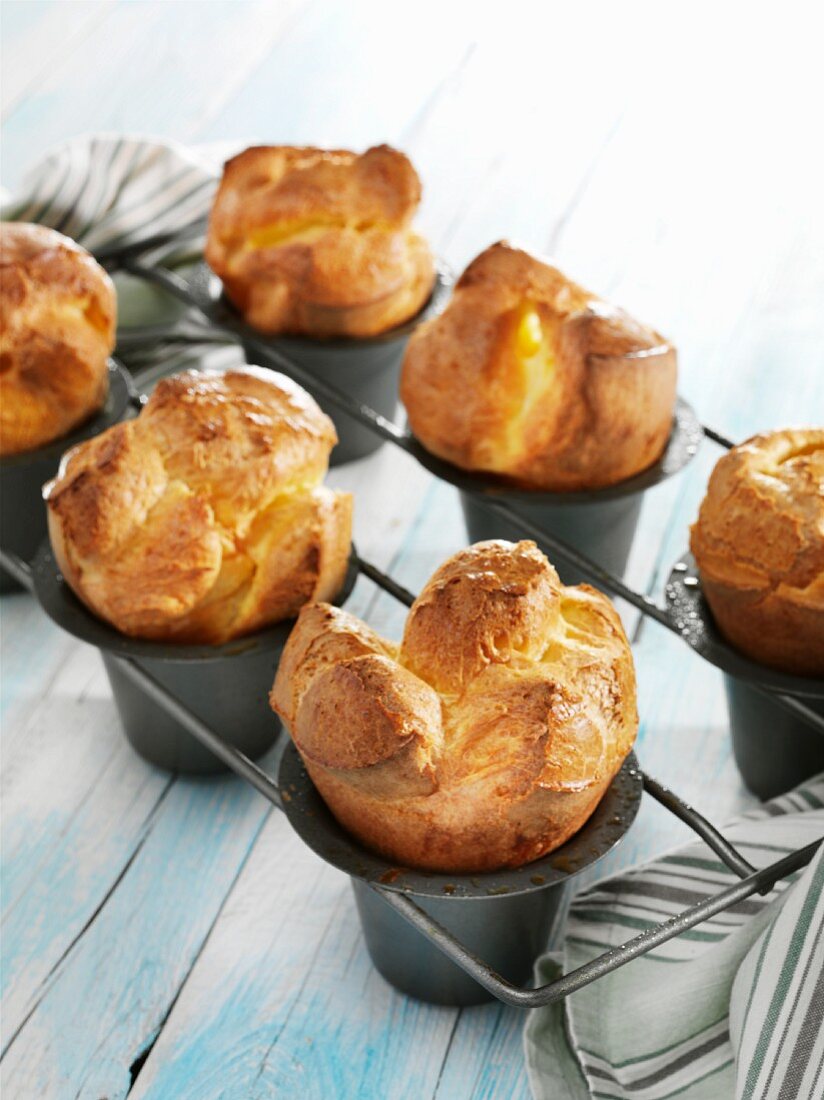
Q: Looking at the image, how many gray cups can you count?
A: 6